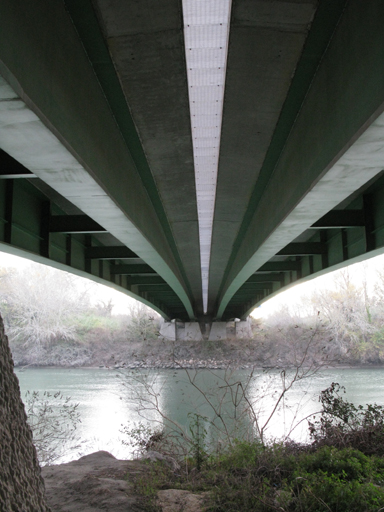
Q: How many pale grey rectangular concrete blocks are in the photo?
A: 4